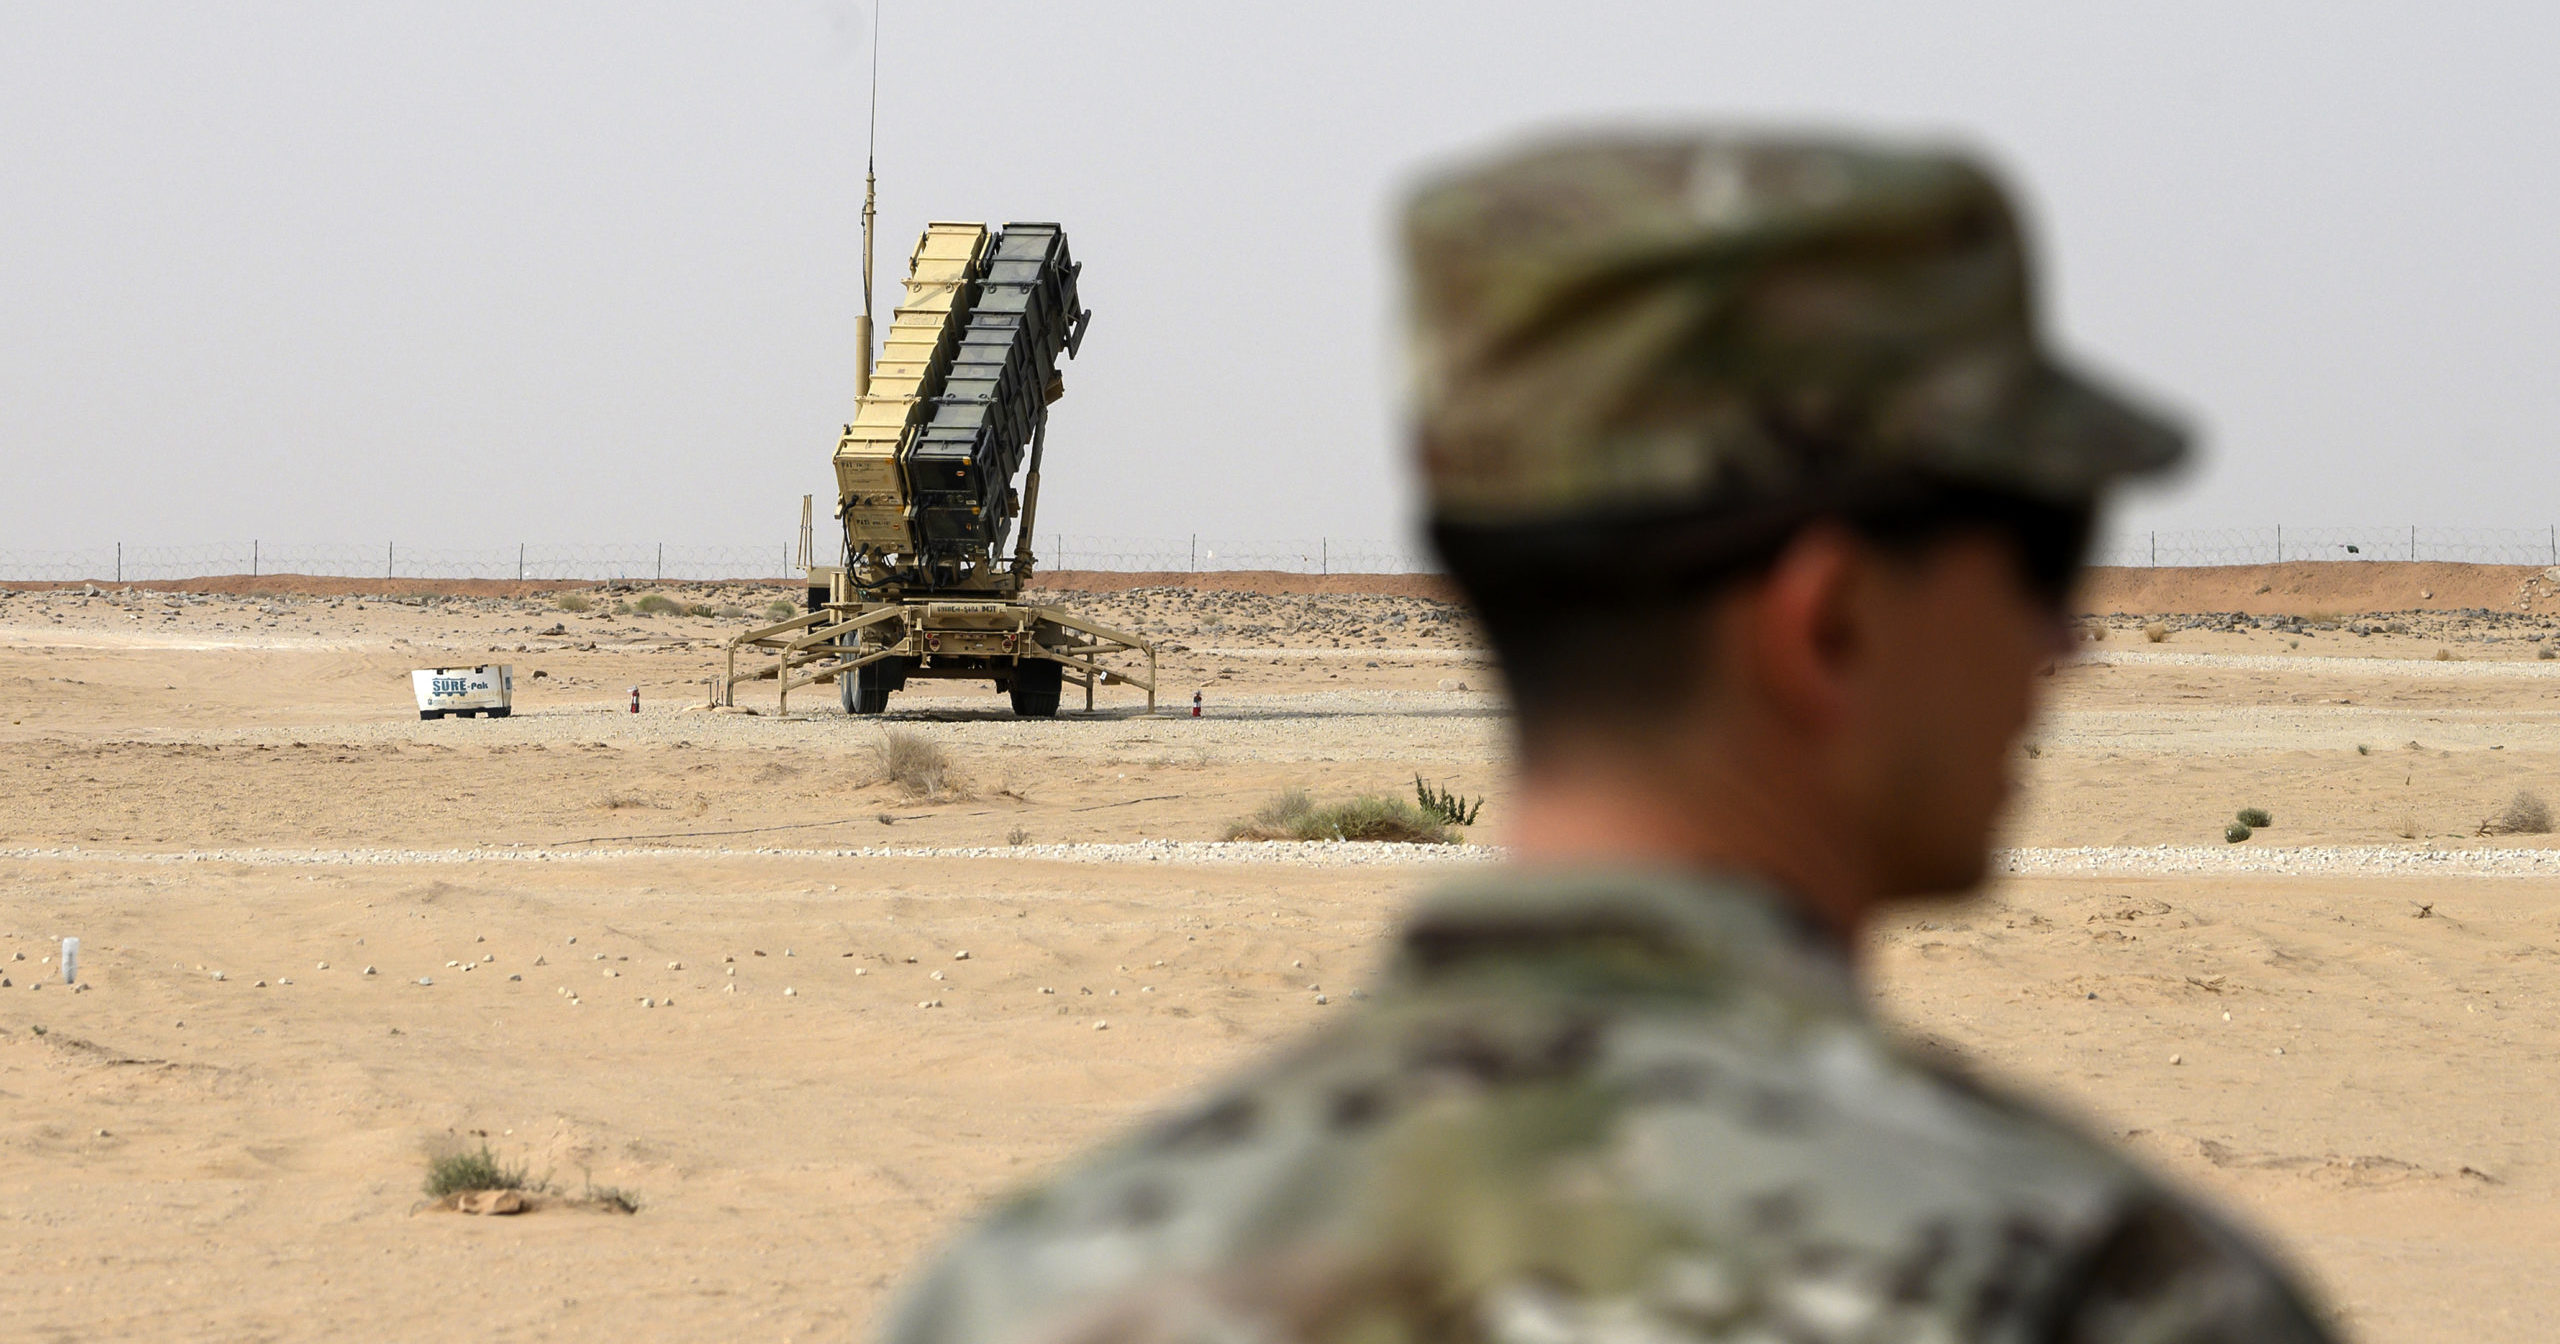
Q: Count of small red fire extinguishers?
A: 2